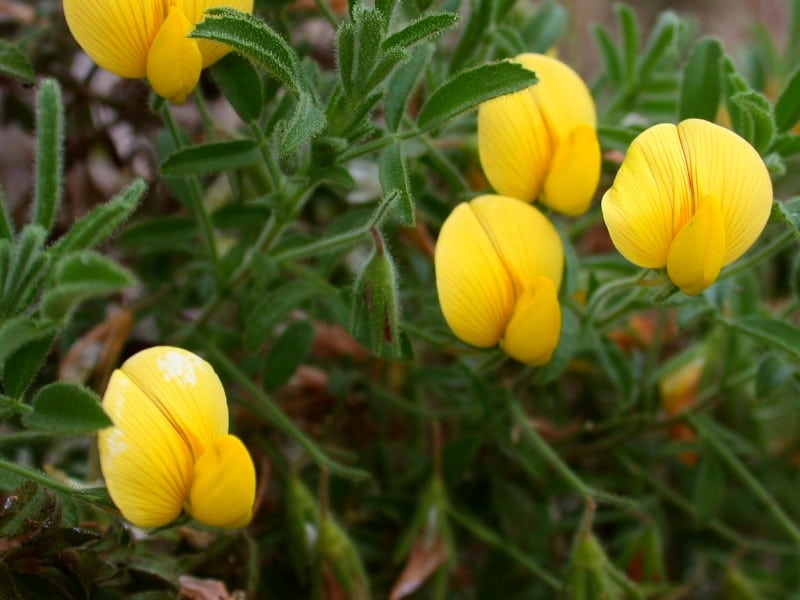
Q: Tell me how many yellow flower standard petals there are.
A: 5